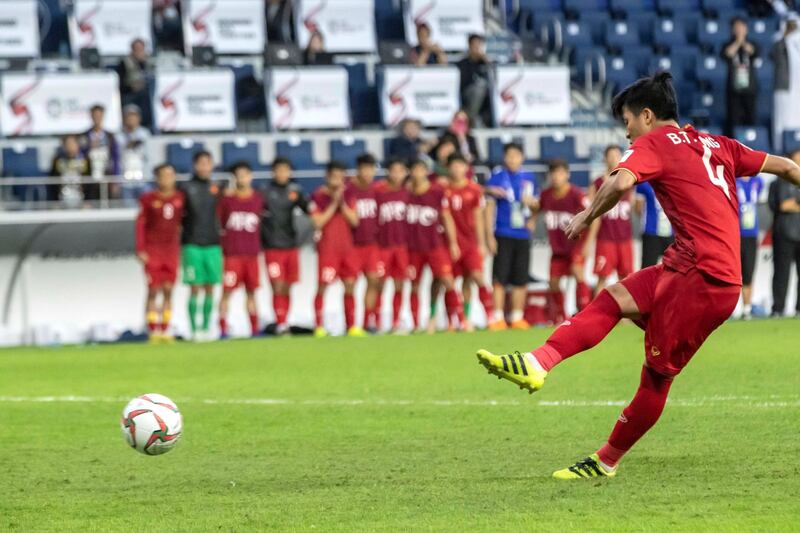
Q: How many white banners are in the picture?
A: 10